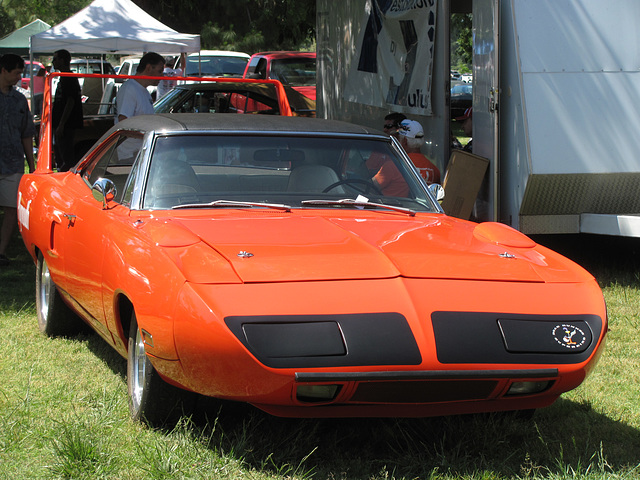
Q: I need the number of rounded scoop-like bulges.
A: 2